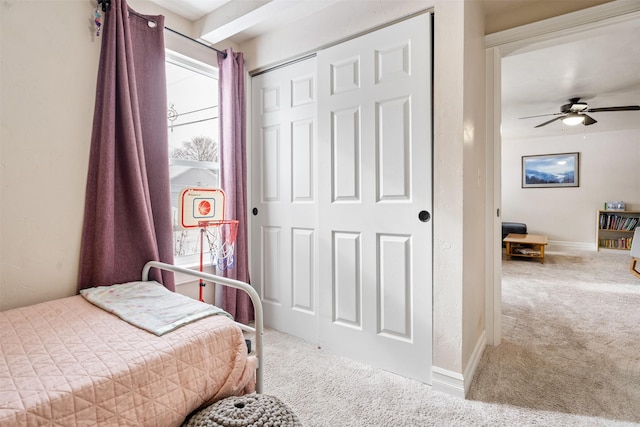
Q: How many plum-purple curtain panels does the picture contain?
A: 2